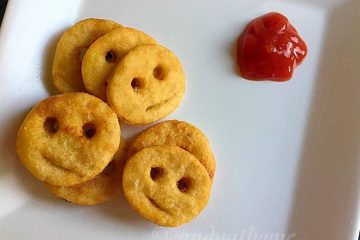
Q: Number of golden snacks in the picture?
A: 7